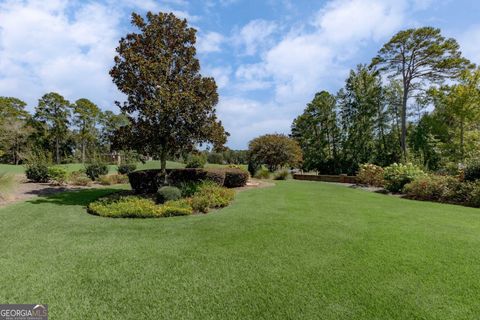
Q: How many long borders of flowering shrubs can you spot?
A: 1